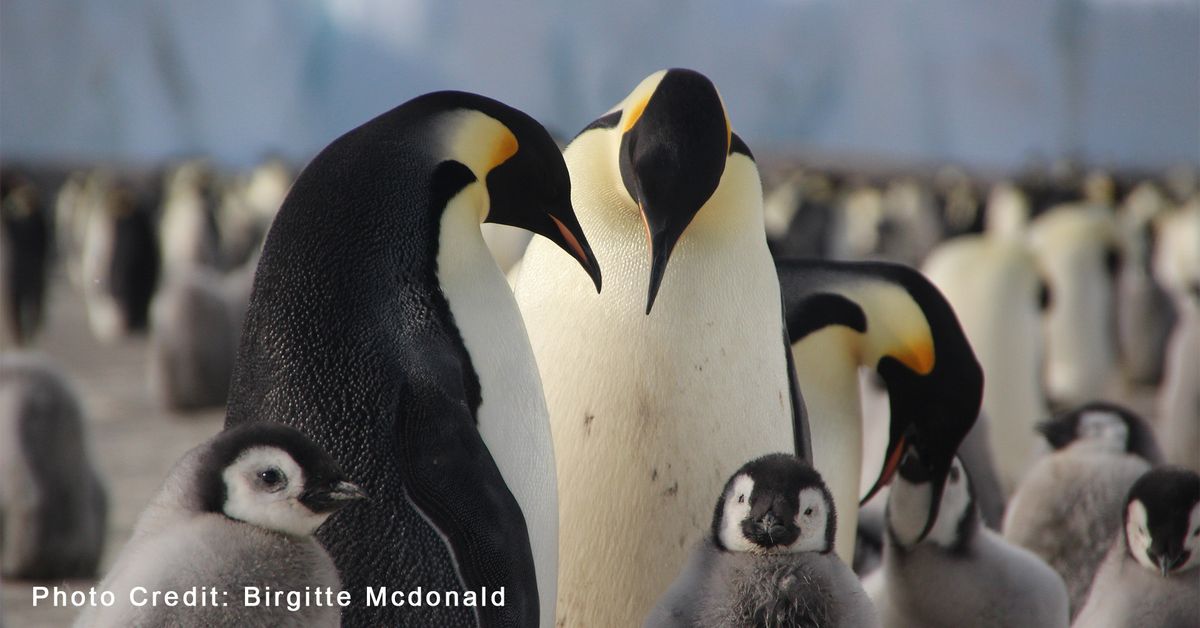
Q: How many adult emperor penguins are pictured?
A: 3